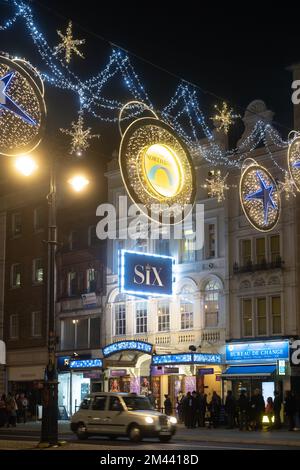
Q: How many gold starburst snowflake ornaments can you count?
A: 5